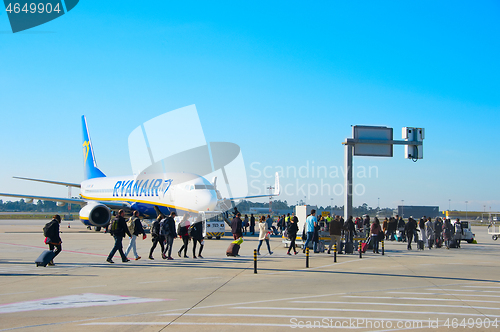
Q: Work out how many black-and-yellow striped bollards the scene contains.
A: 5